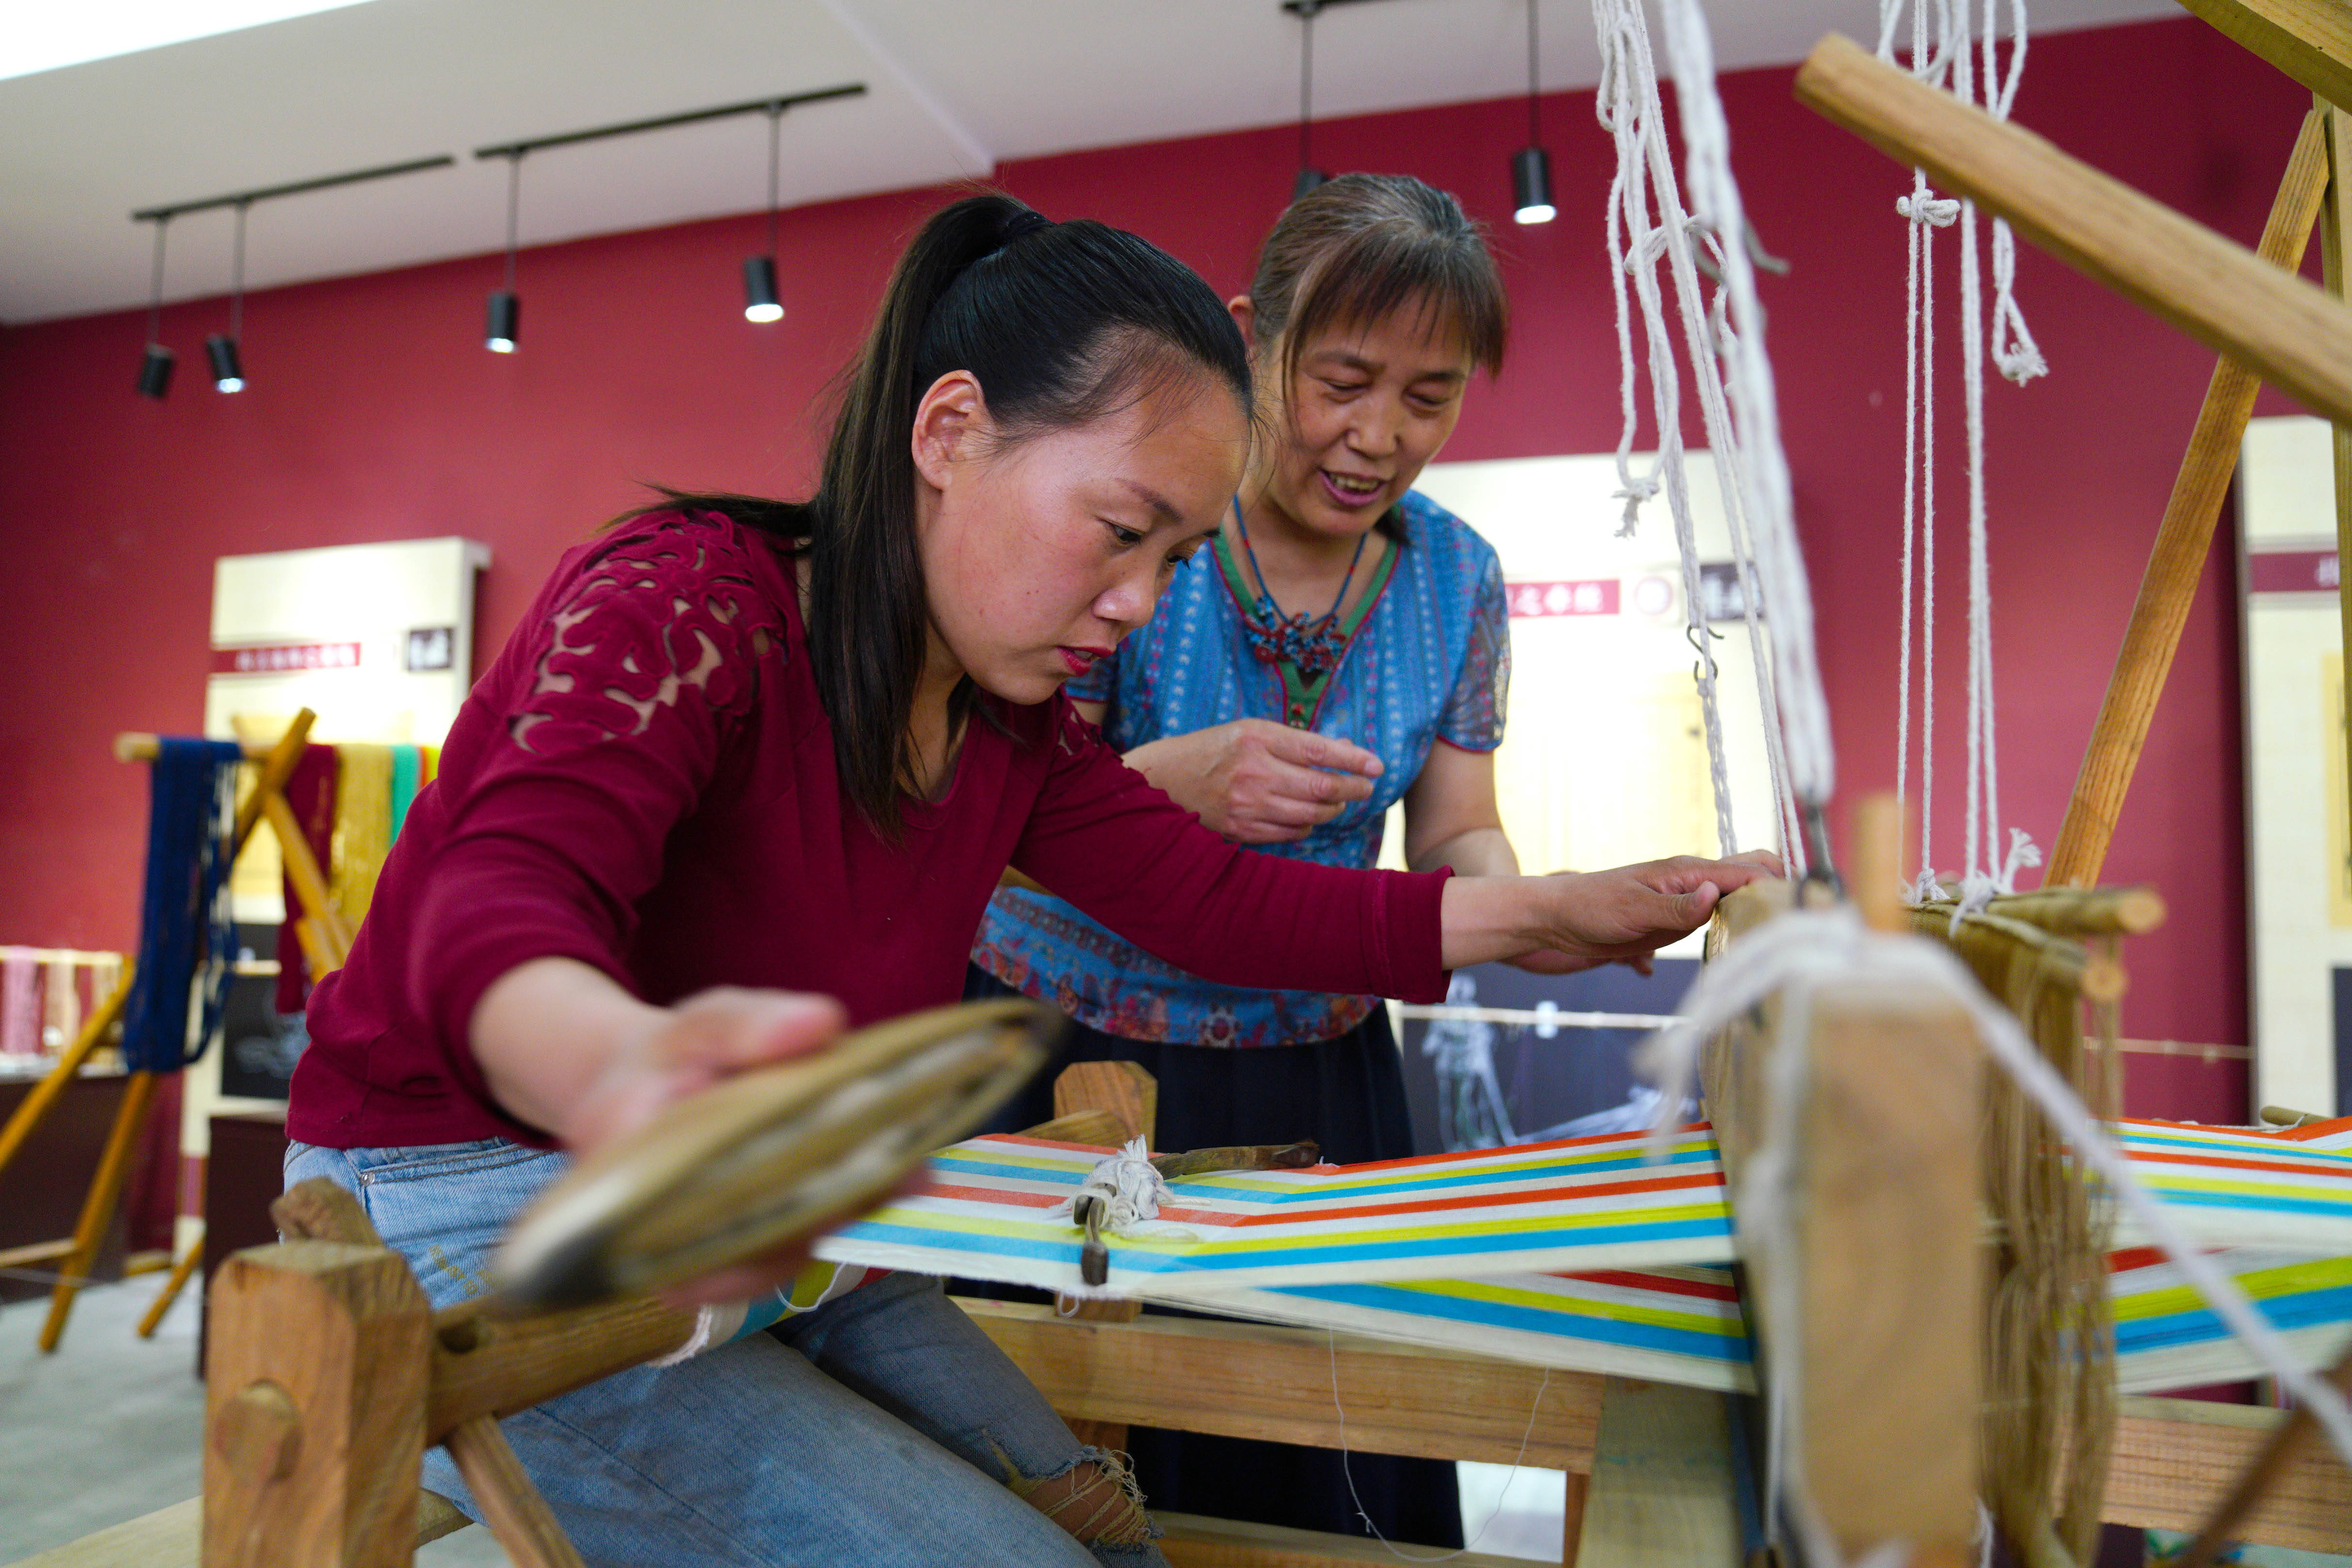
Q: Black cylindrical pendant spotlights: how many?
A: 6